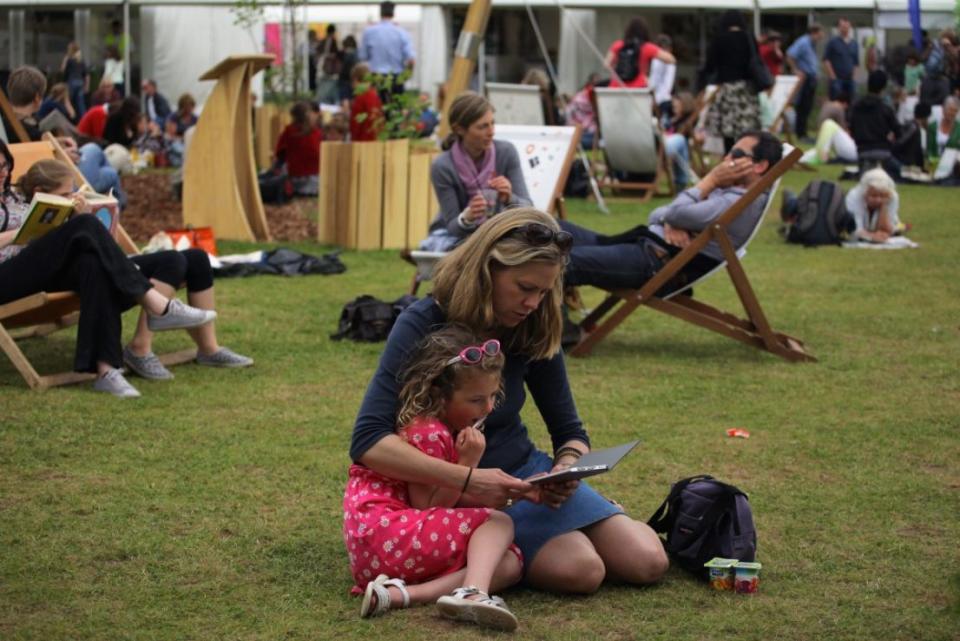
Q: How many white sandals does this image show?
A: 2